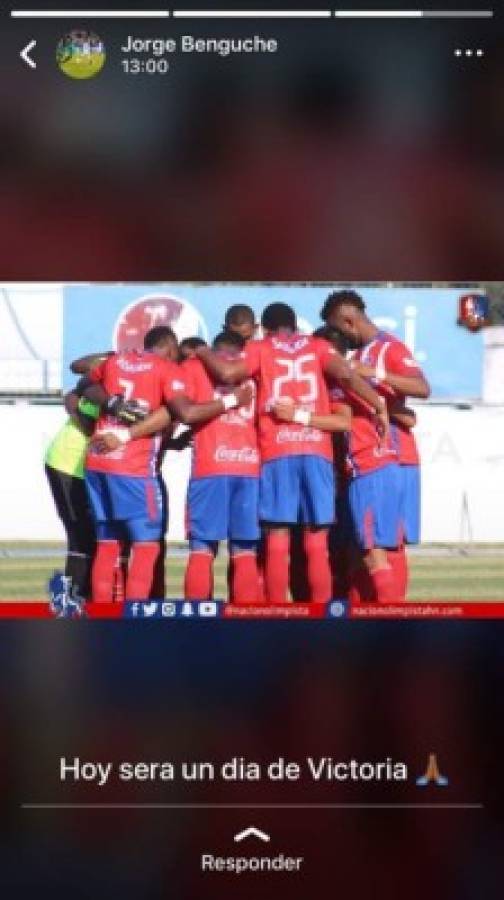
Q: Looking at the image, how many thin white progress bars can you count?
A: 3